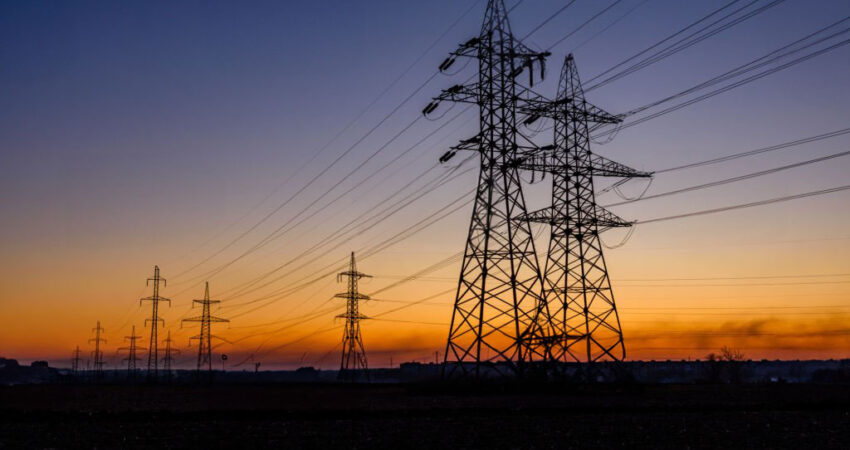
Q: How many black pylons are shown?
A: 9